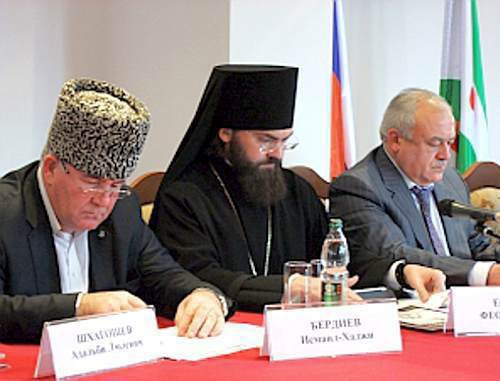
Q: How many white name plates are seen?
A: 3